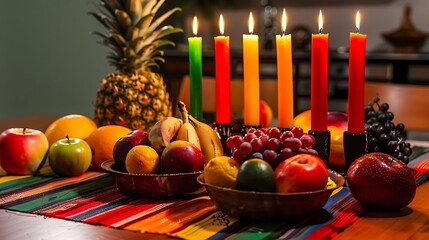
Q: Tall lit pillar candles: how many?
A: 6